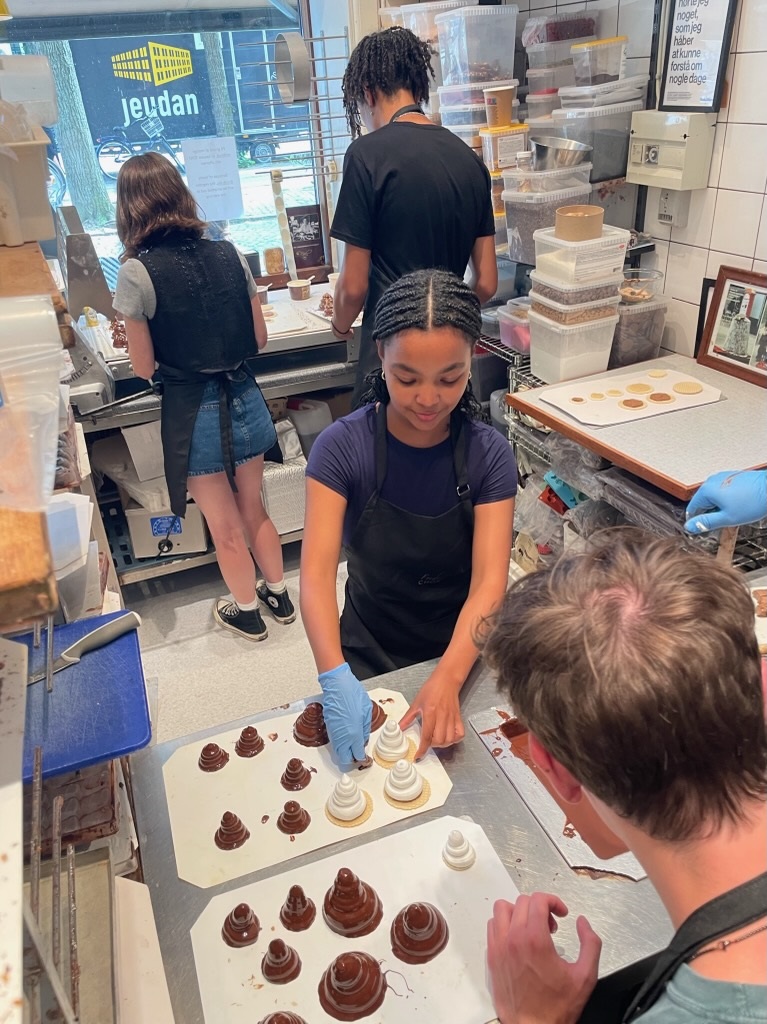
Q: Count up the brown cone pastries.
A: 14